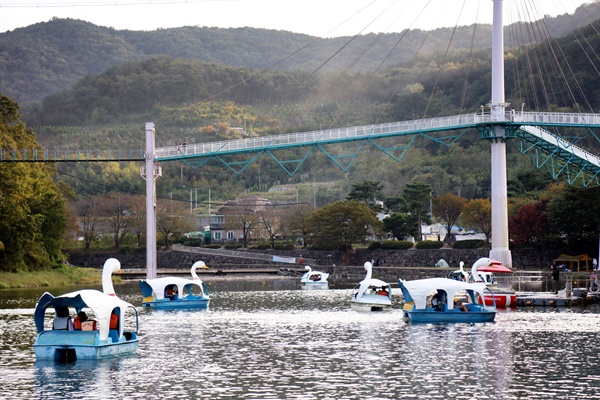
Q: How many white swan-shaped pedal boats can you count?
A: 6